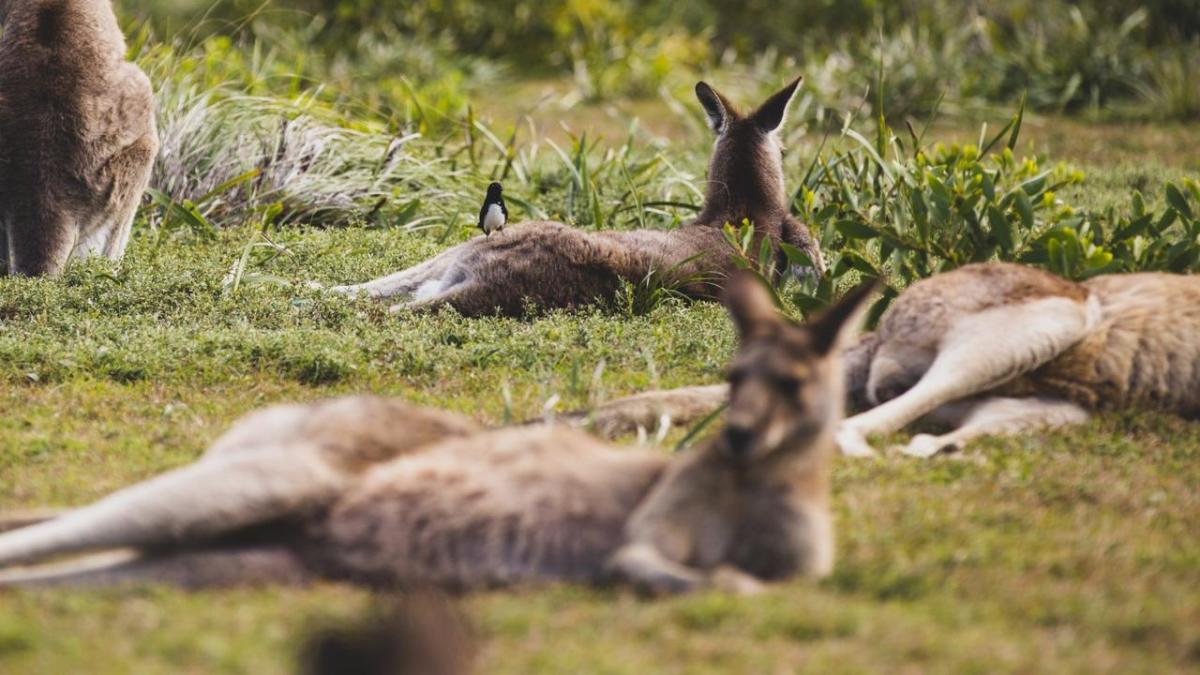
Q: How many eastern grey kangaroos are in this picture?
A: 4